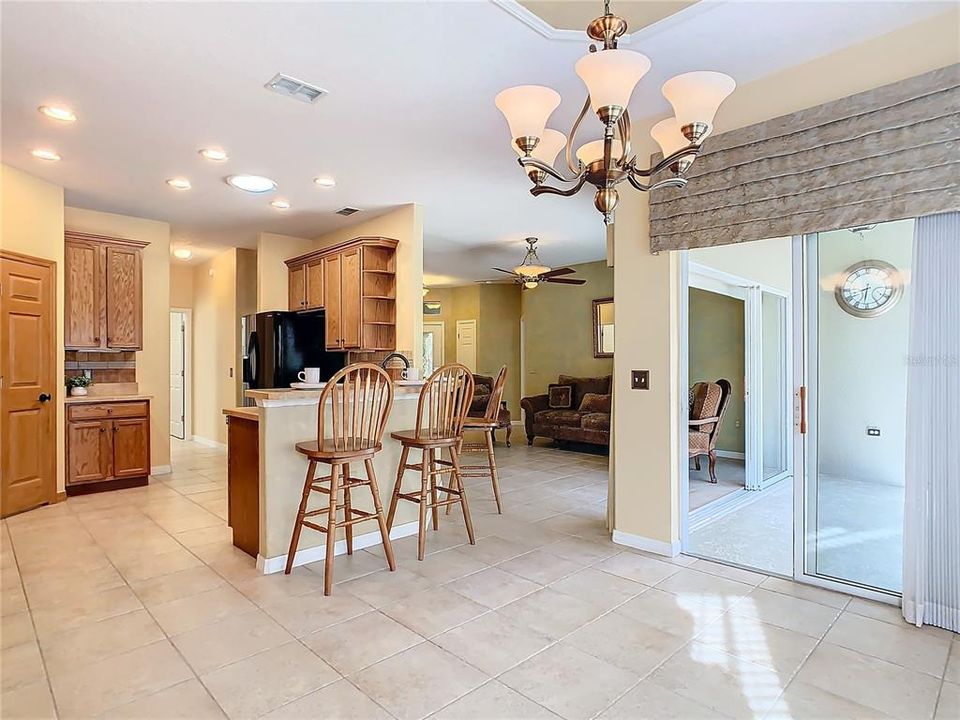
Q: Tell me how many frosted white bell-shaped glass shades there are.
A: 6